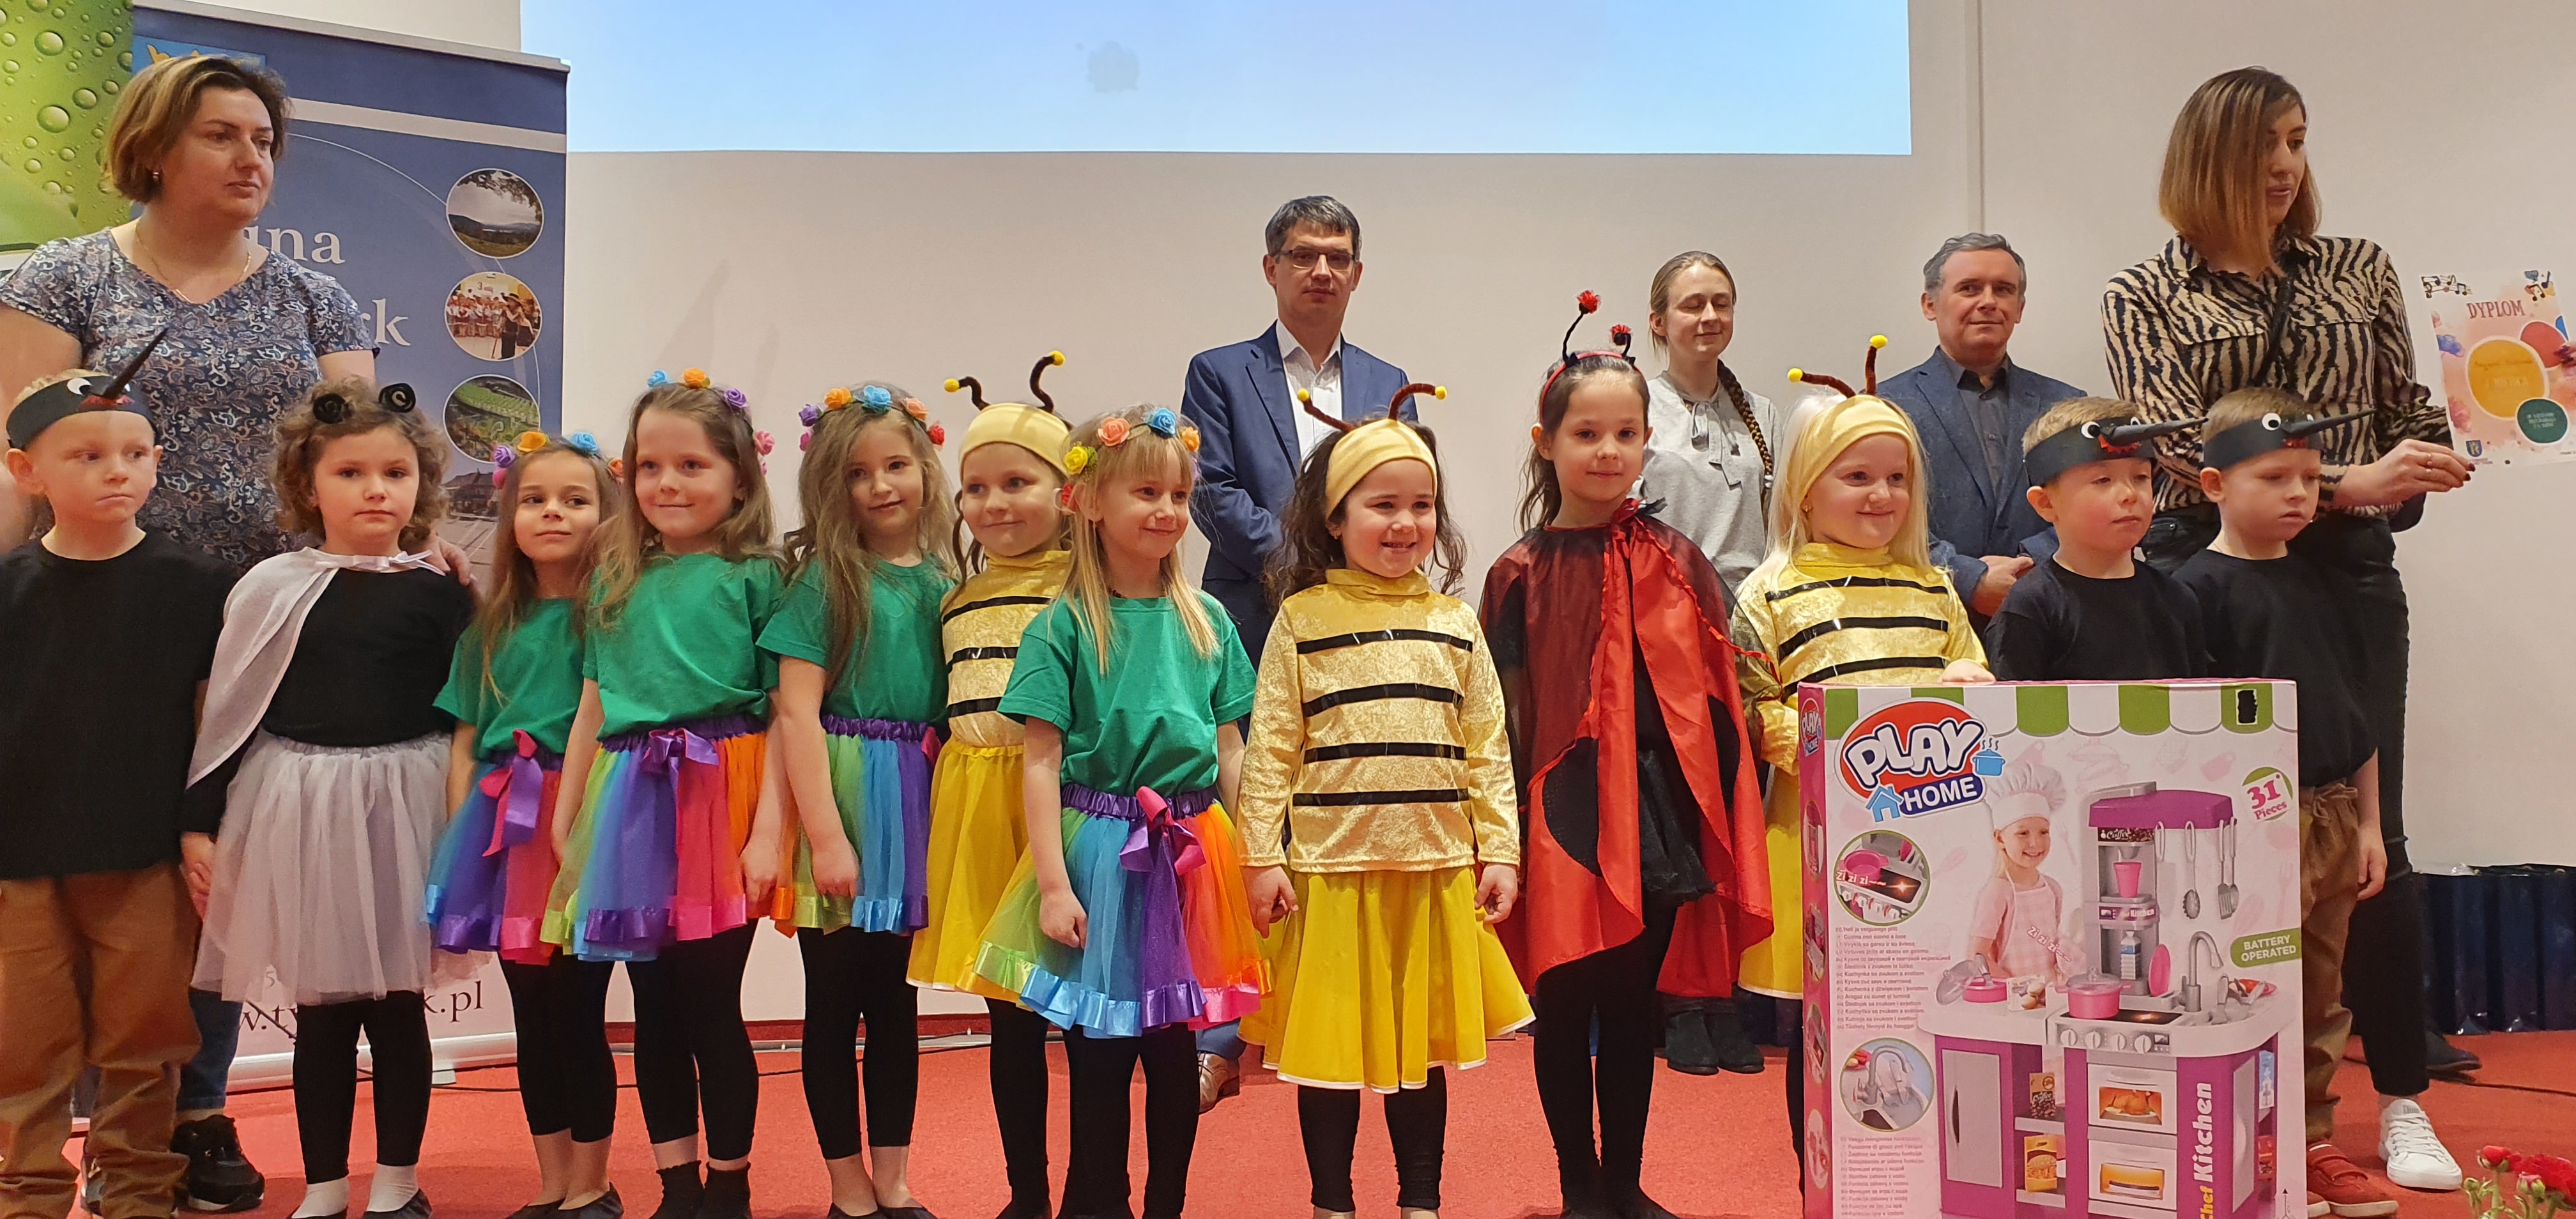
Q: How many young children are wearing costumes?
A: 12